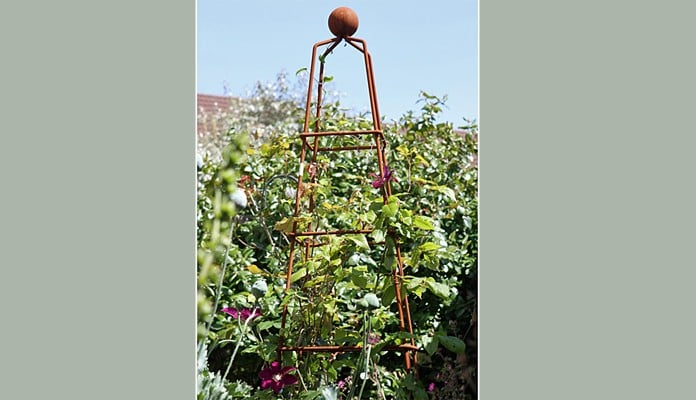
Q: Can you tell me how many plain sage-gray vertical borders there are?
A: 2